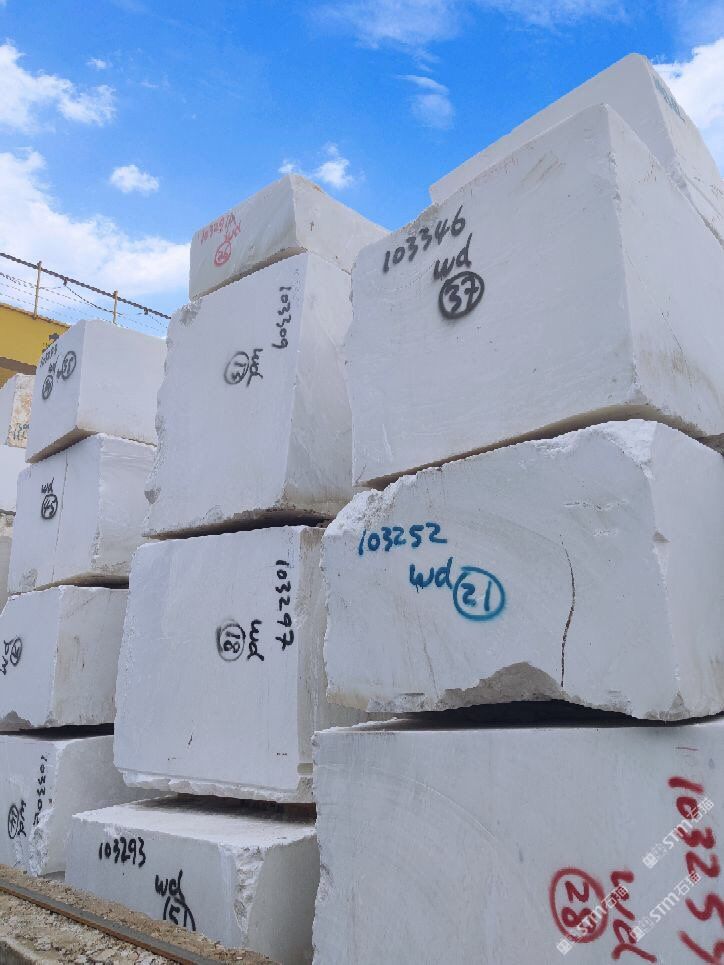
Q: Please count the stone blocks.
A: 15